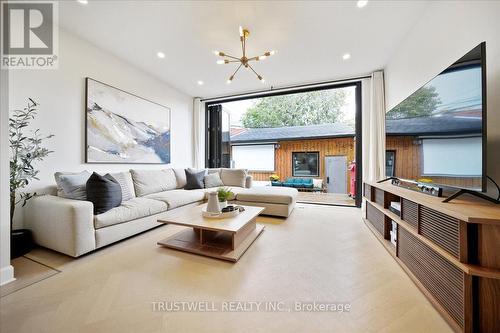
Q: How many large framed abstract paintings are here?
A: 1